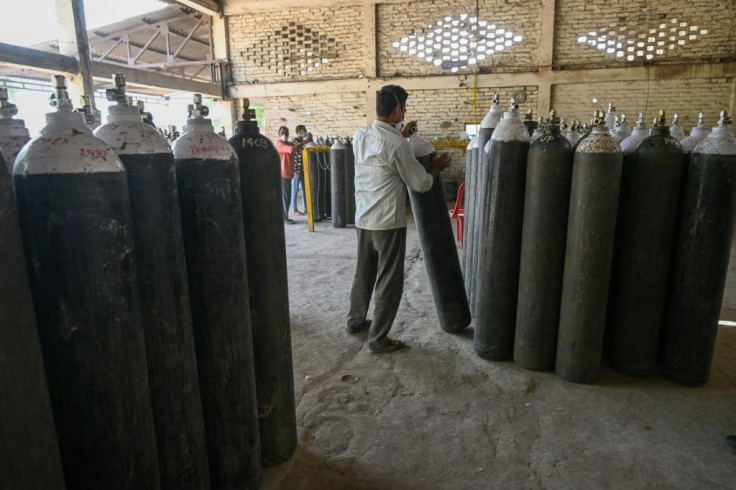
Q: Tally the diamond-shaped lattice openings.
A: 3